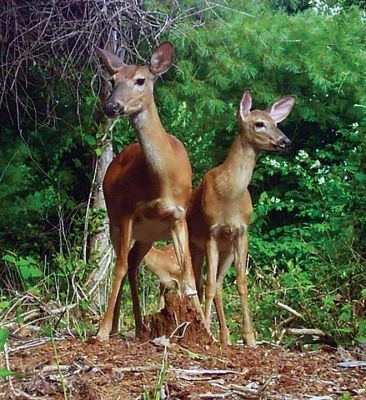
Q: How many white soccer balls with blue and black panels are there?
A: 0